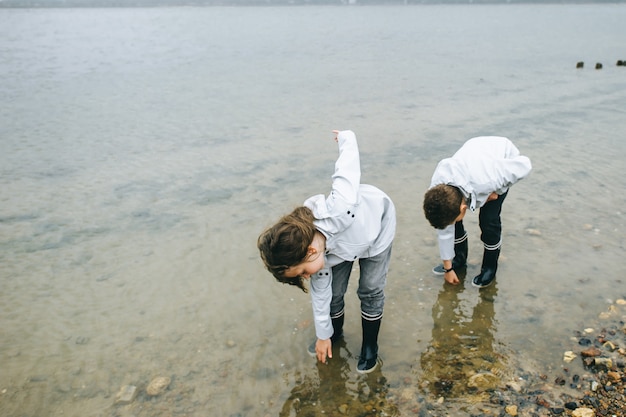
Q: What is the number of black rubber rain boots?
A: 4